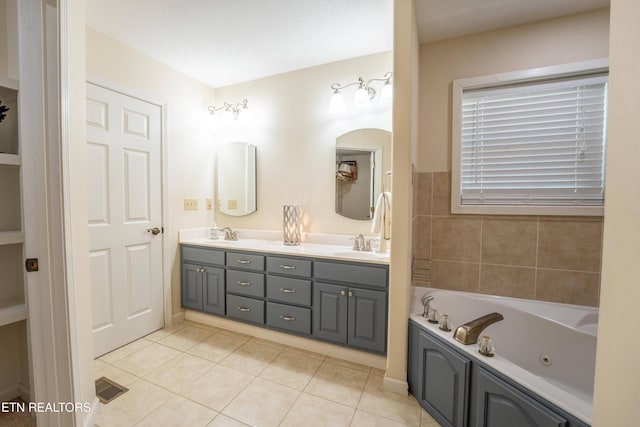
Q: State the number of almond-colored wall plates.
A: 2